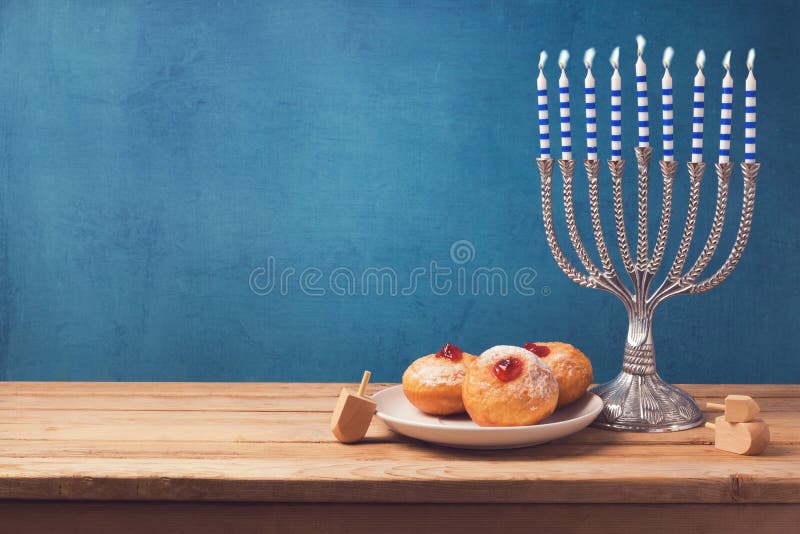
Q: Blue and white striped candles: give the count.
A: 9